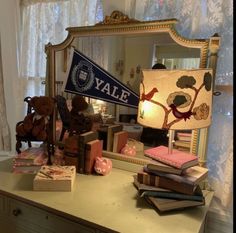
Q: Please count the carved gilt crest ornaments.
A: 1